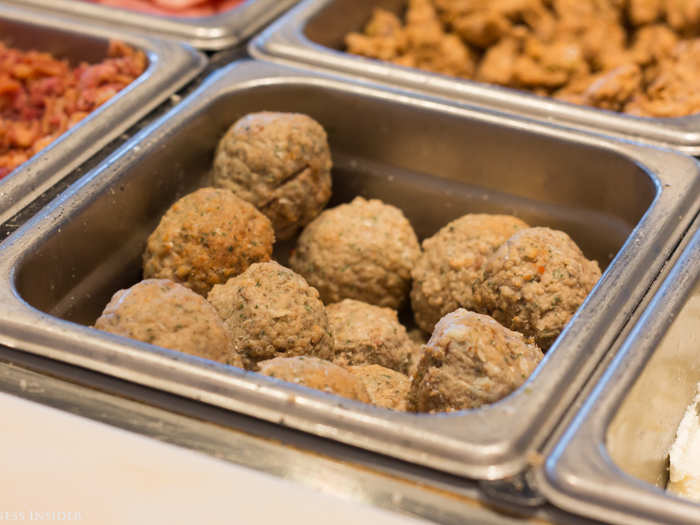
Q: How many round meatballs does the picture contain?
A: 11